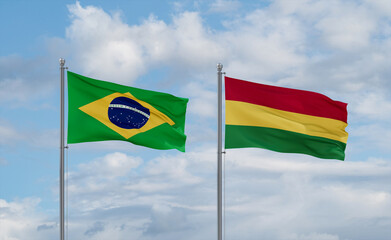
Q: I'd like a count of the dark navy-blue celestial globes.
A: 1